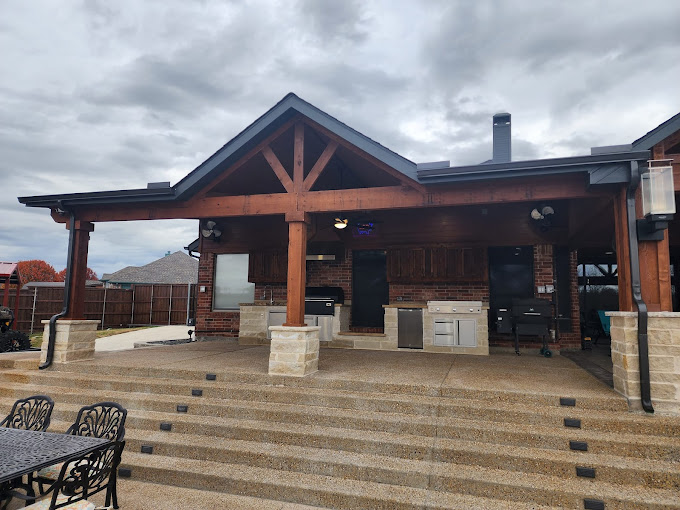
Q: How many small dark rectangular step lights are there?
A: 11